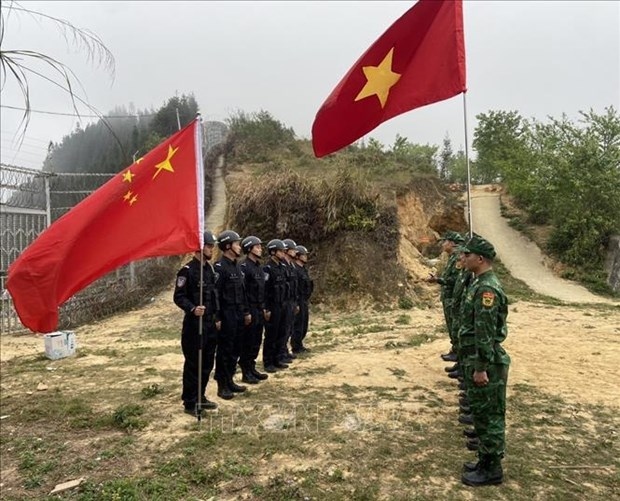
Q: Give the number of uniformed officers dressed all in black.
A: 6